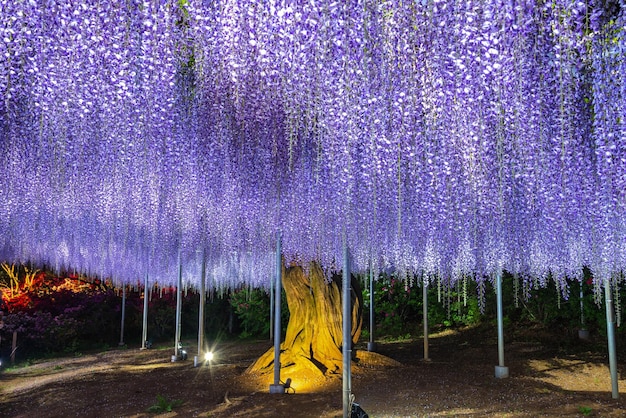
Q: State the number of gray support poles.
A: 12